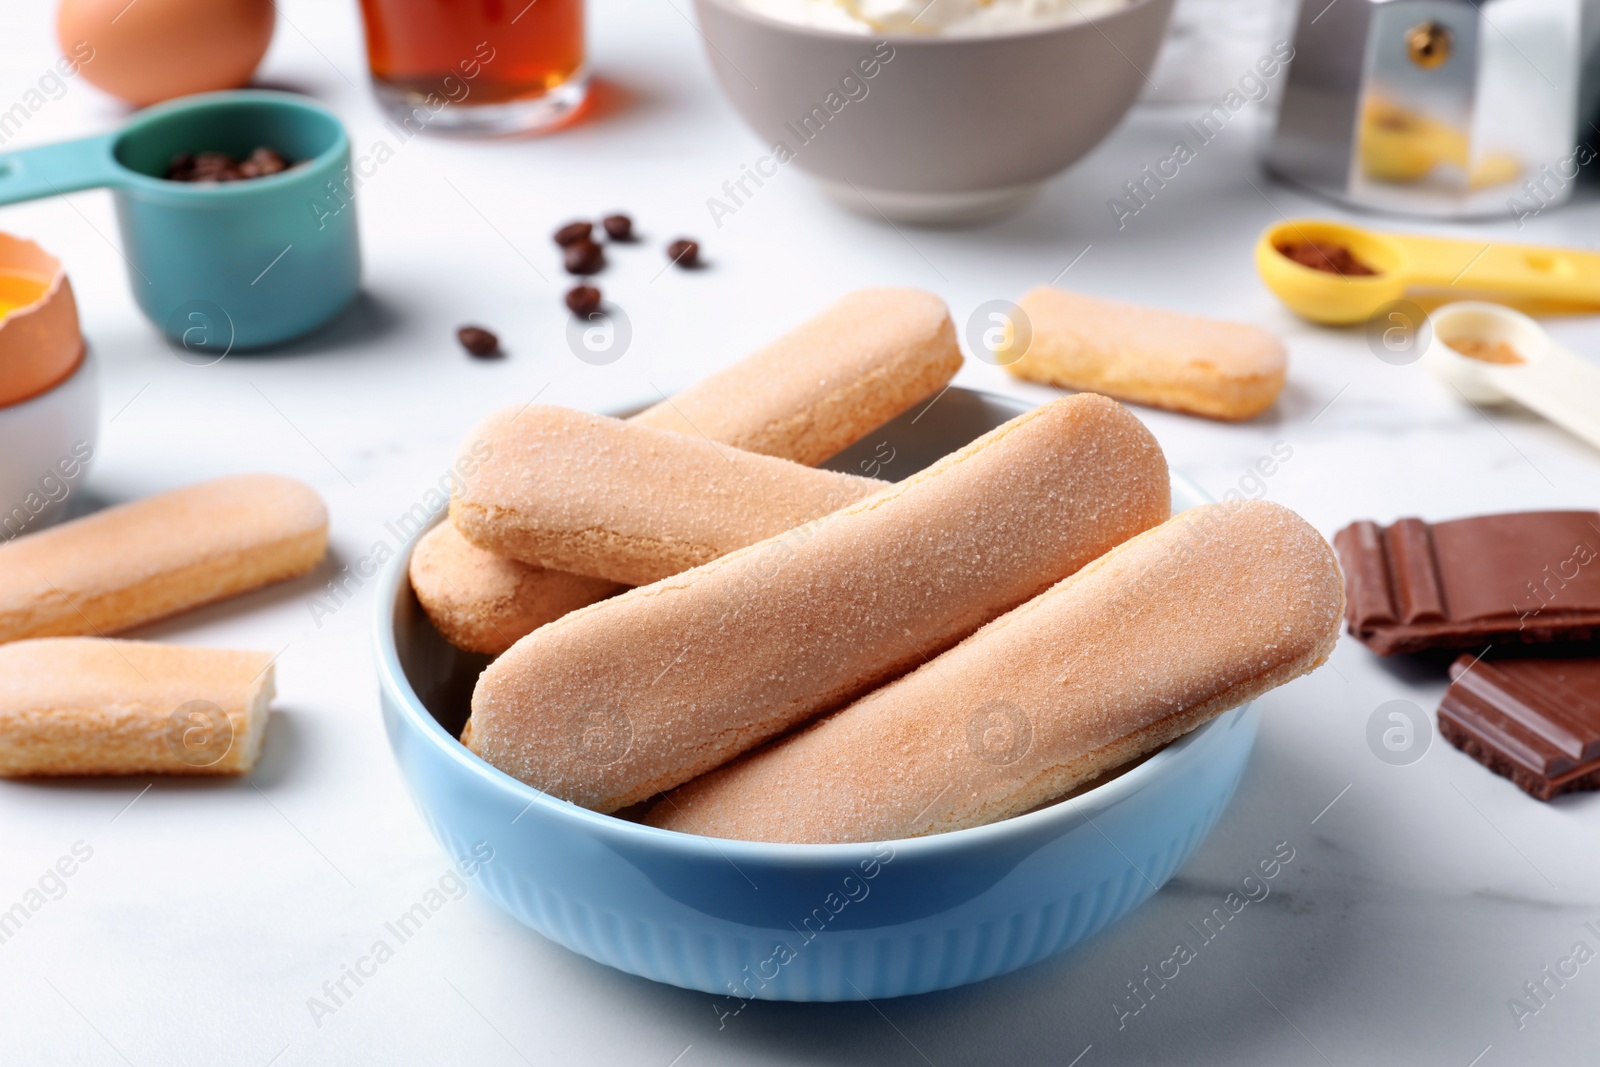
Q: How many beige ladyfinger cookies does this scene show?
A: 7